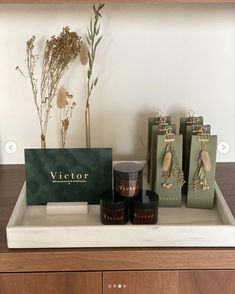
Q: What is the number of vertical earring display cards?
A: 6